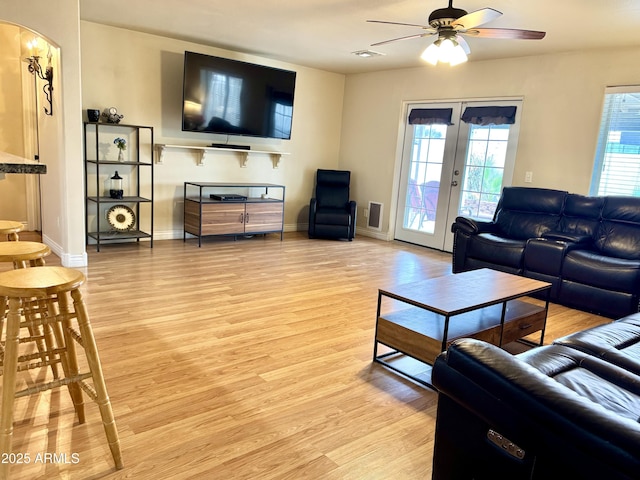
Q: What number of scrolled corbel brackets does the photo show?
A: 4